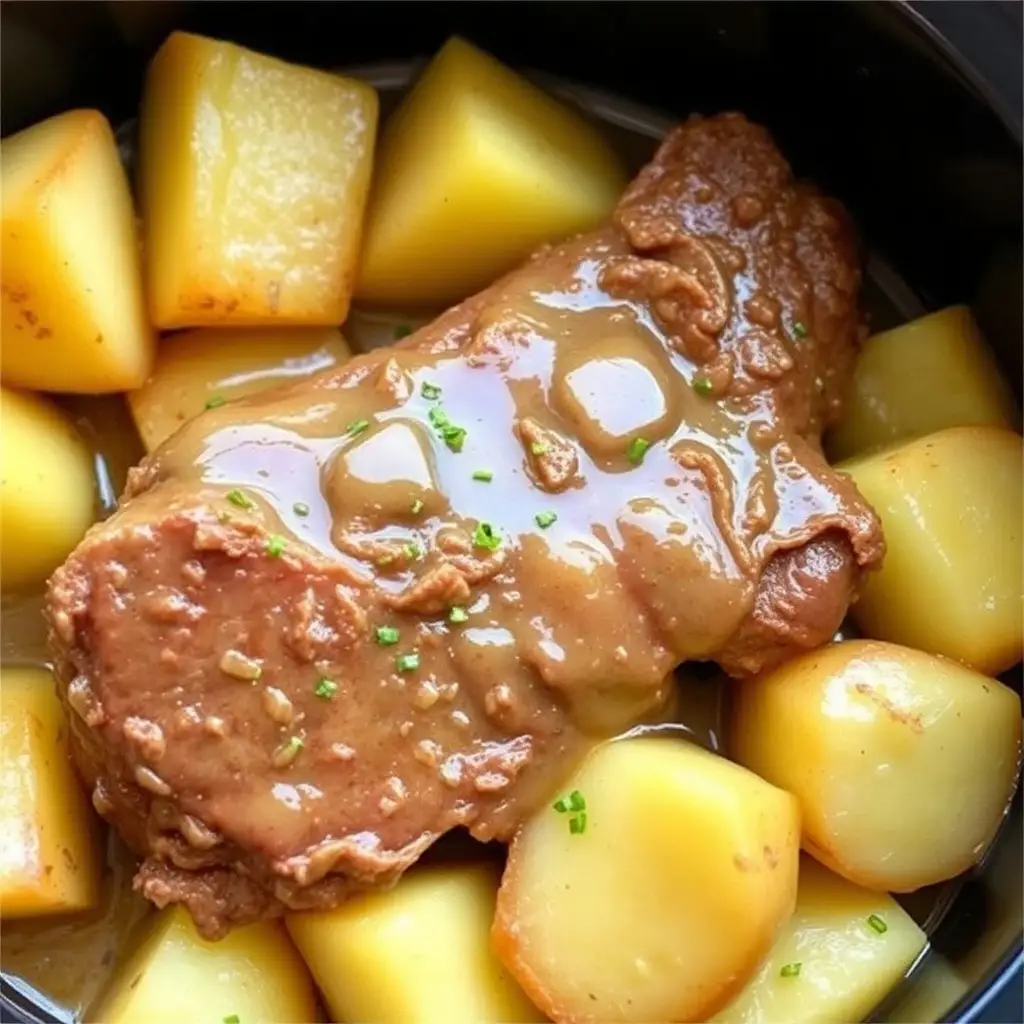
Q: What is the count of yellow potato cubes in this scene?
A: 13